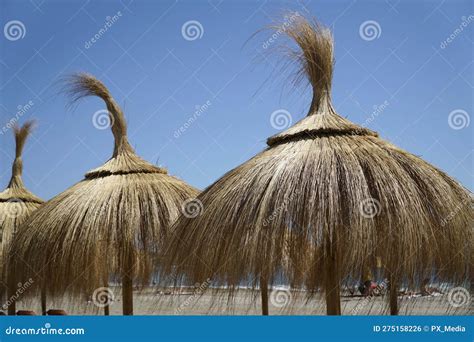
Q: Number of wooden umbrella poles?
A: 7